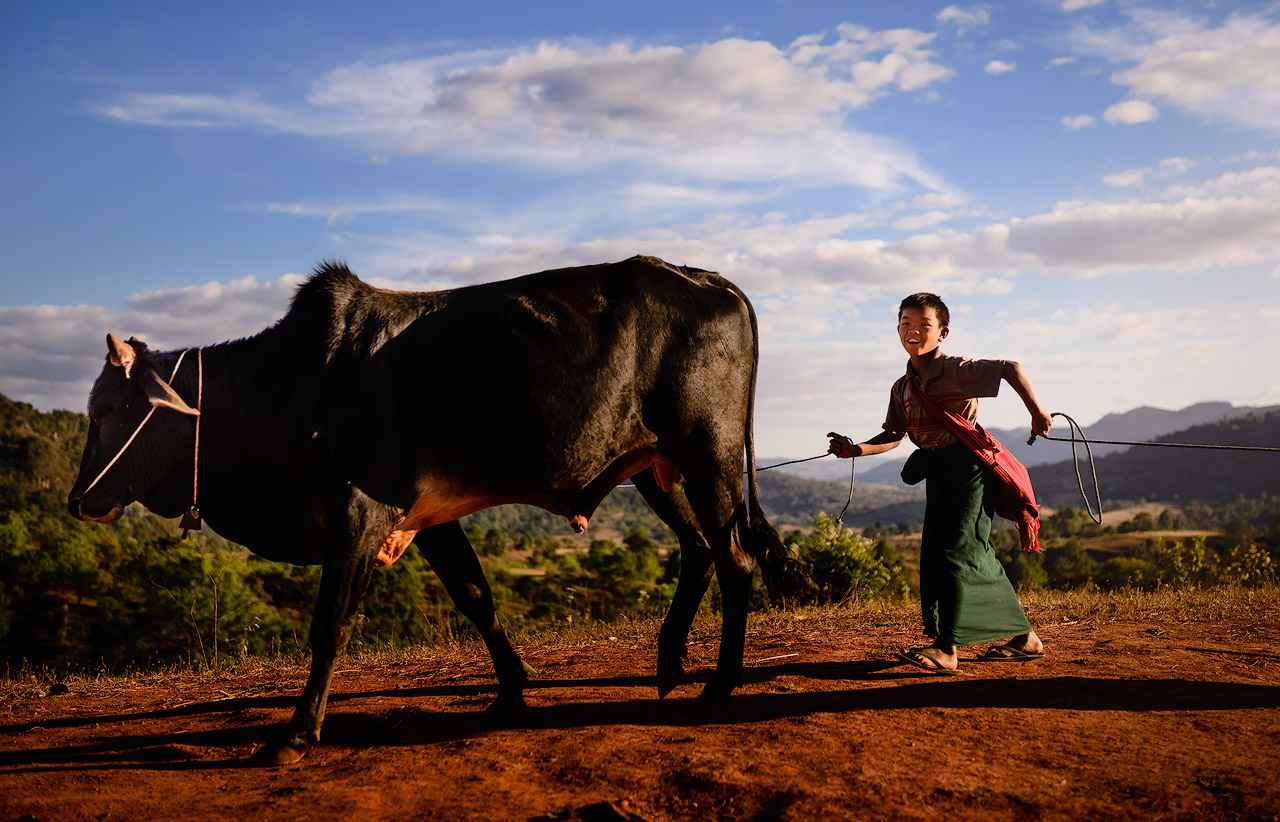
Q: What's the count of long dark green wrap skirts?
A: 1